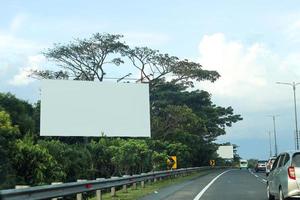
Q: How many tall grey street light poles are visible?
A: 3